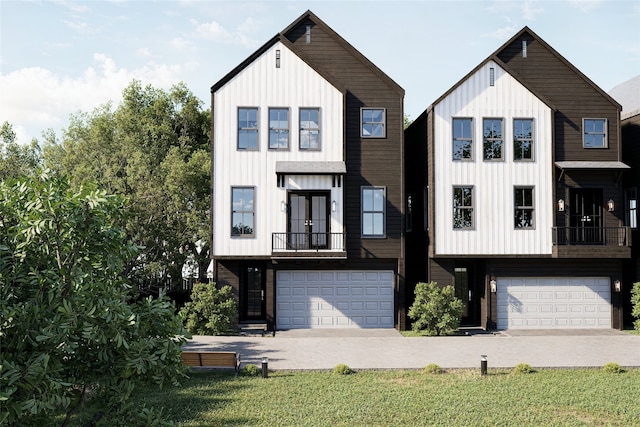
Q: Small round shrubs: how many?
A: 5